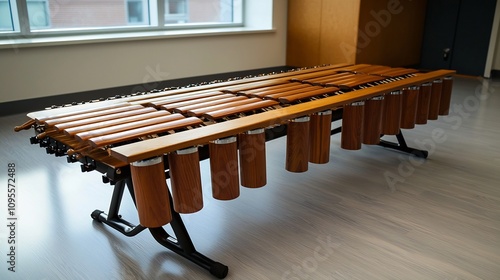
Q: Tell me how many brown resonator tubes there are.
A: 13